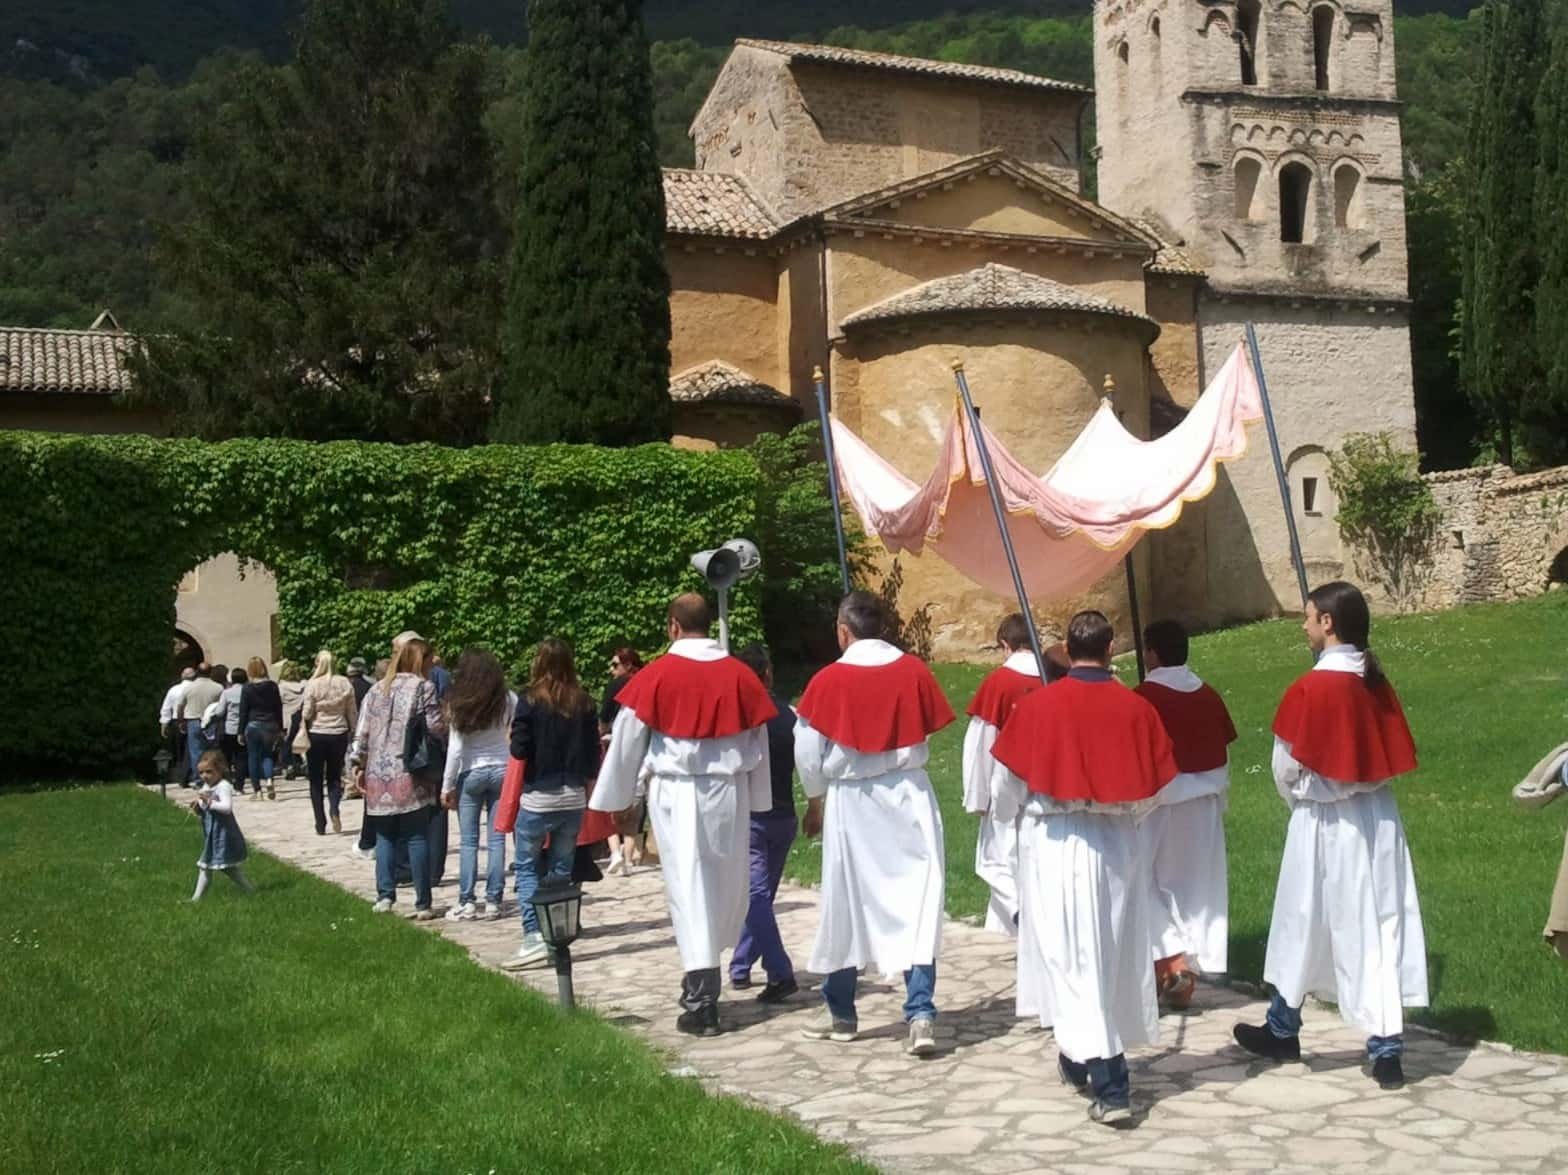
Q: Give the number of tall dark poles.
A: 4